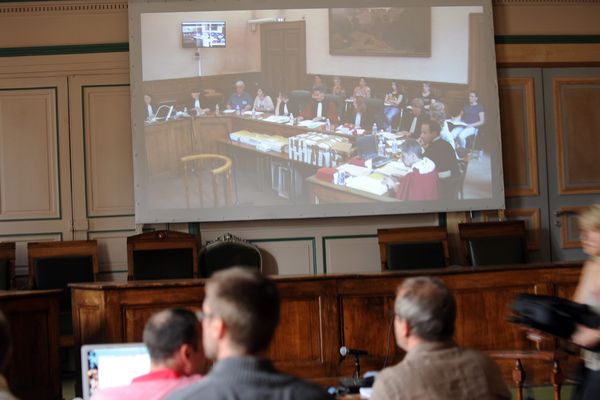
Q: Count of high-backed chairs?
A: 6